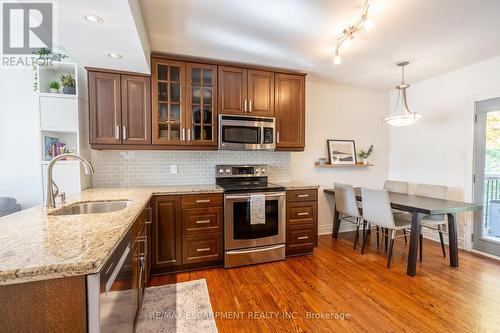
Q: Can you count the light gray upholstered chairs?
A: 4